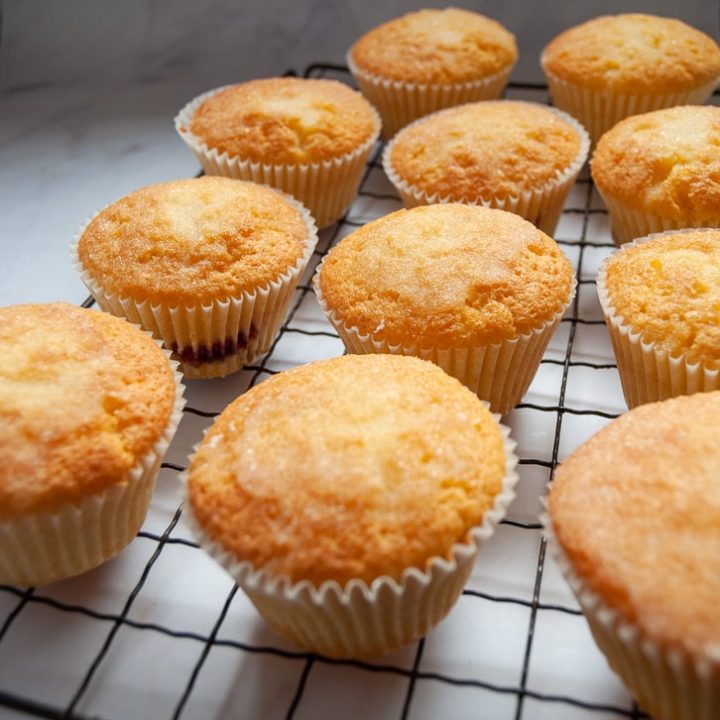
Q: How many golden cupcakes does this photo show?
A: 11